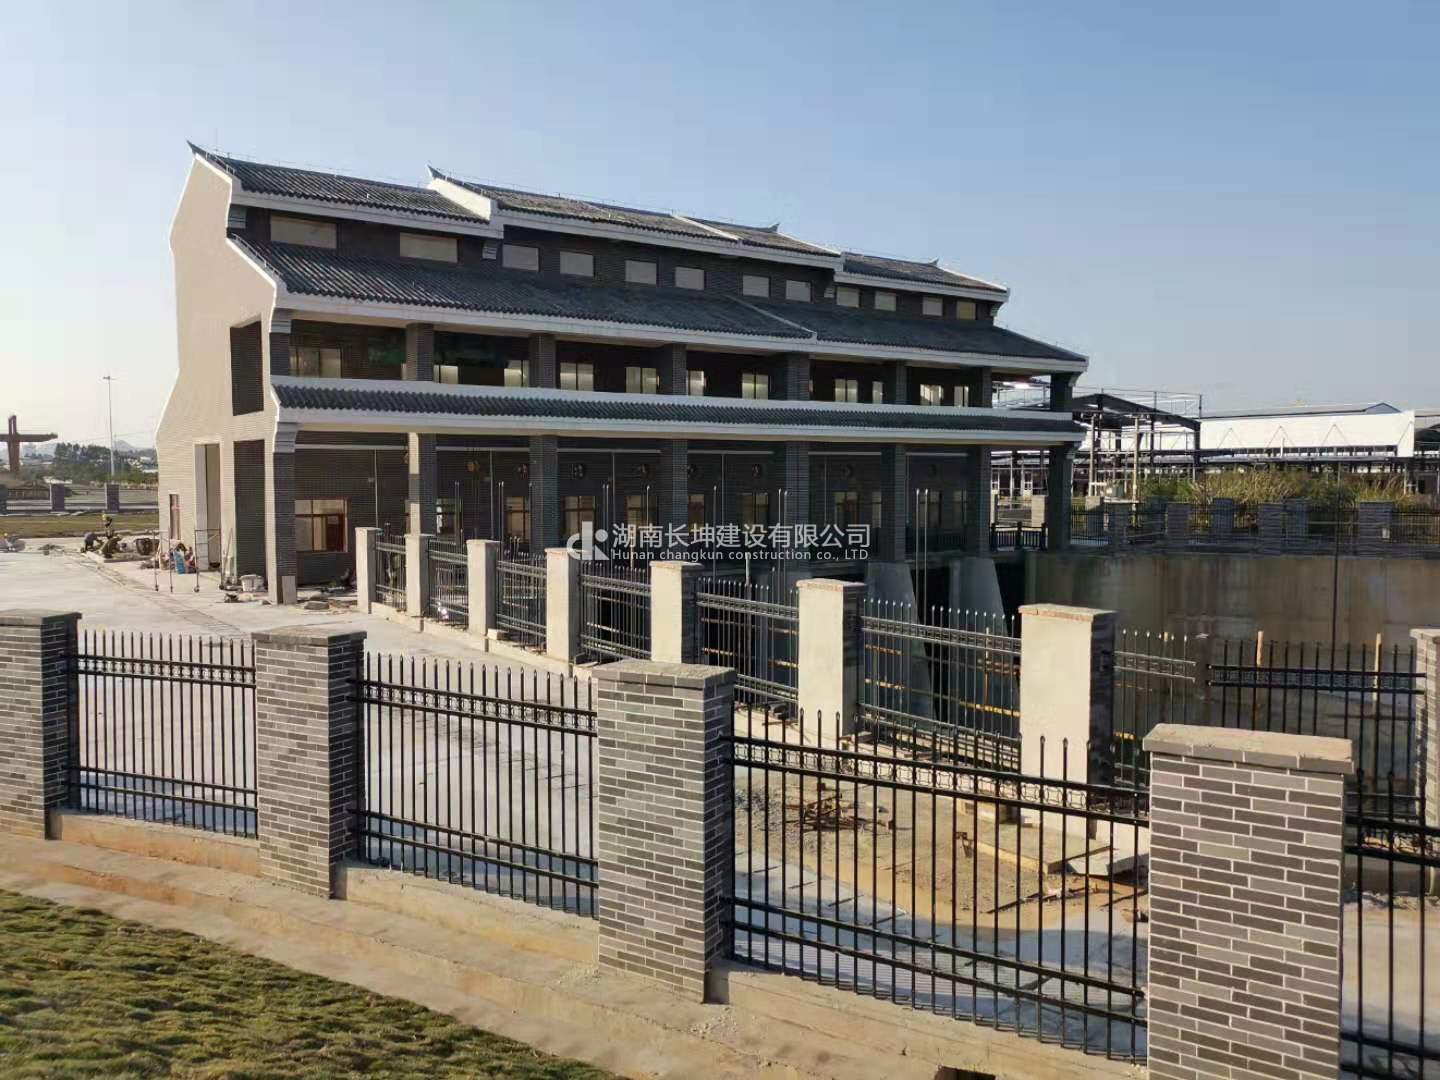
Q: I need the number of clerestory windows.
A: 12